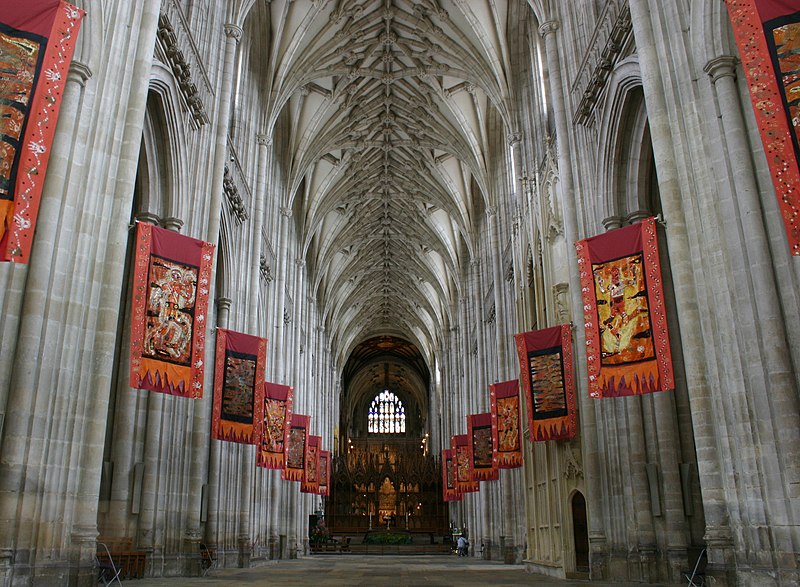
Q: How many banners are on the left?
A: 7